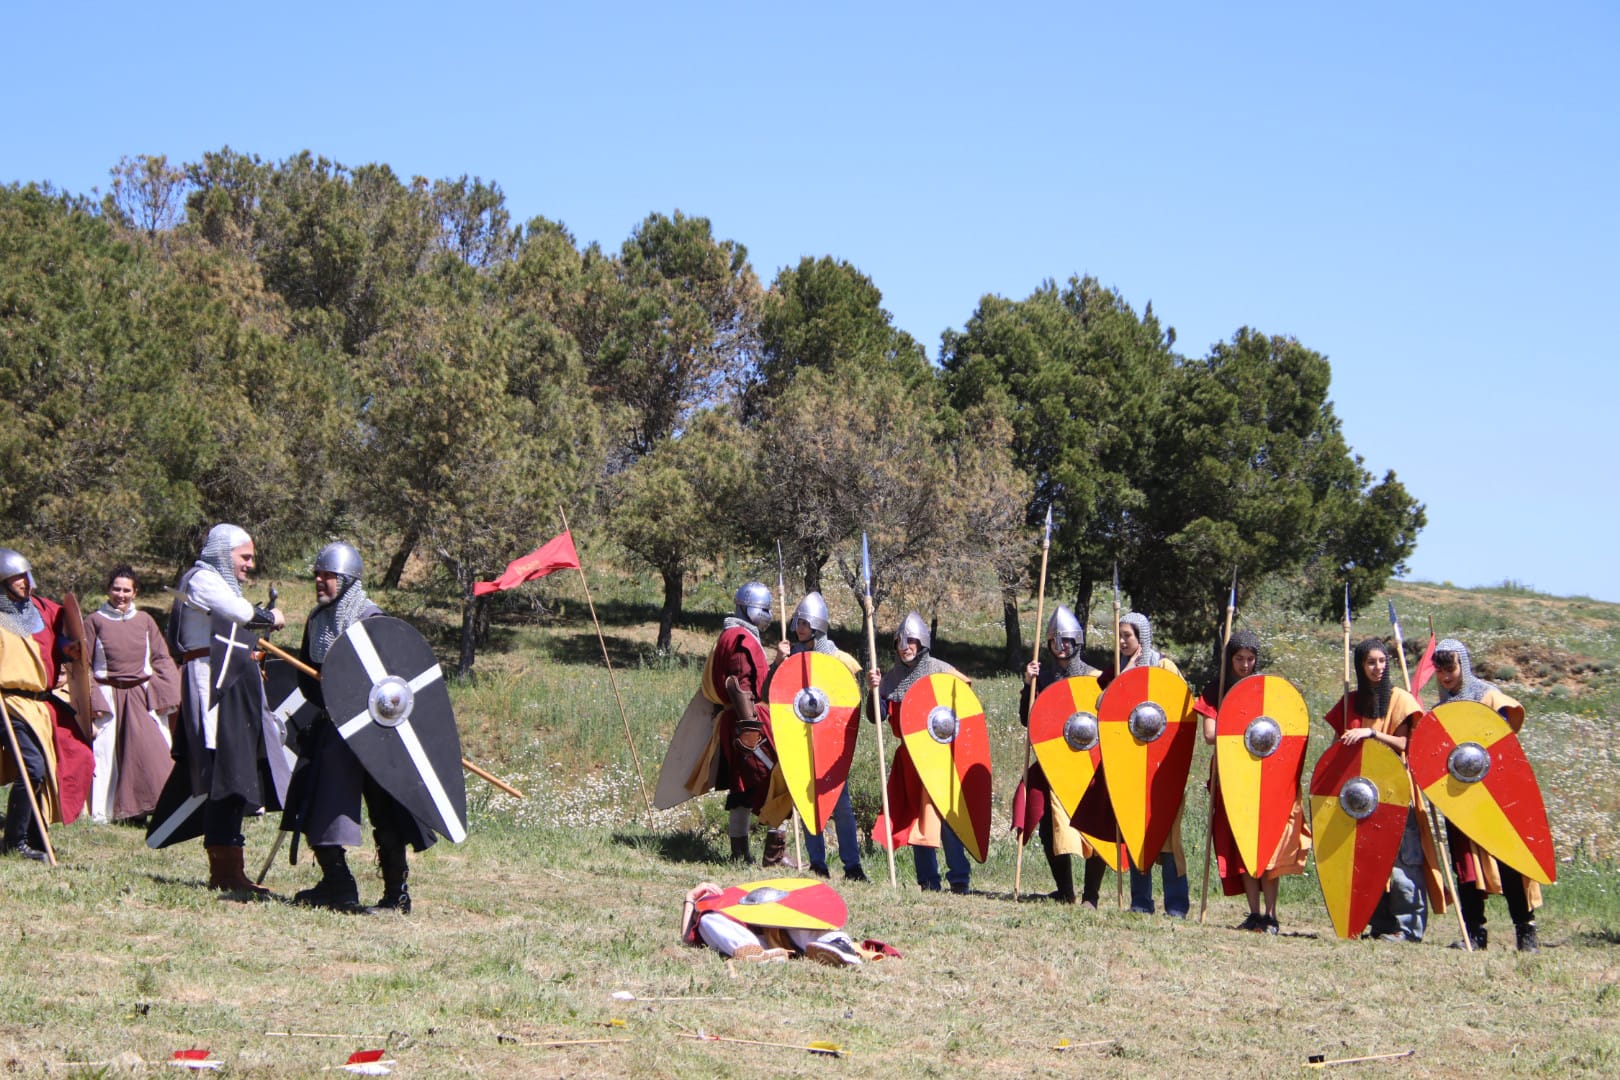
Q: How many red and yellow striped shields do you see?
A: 8